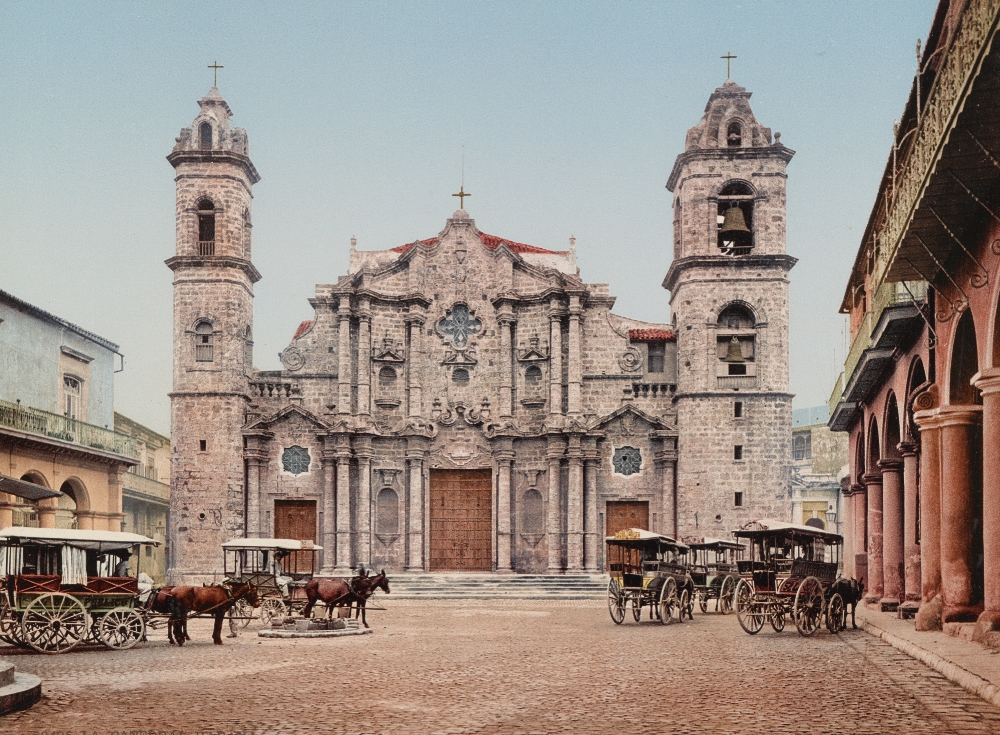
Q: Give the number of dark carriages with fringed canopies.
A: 3